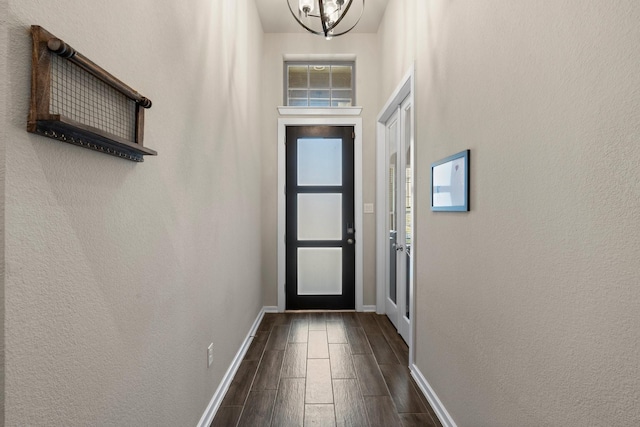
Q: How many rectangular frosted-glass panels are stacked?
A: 3